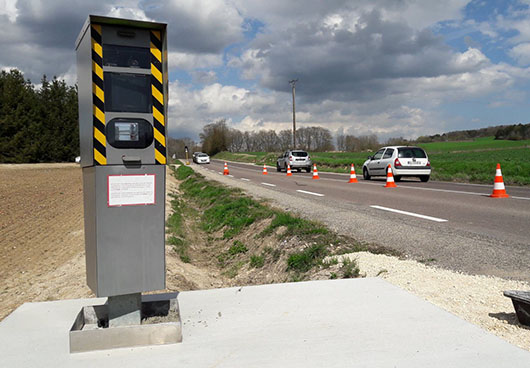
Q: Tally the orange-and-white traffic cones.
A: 7